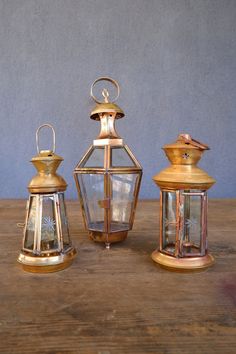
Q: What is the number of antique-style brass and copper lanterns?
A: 3